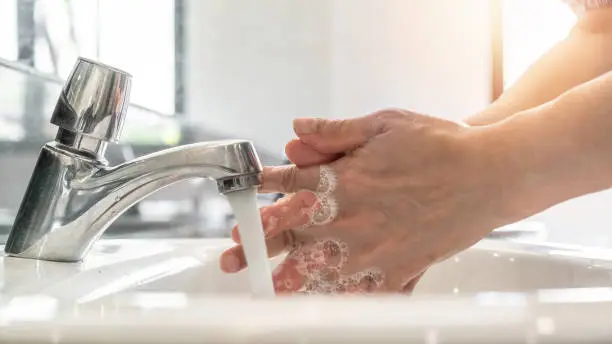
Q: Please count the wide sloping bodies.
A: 1